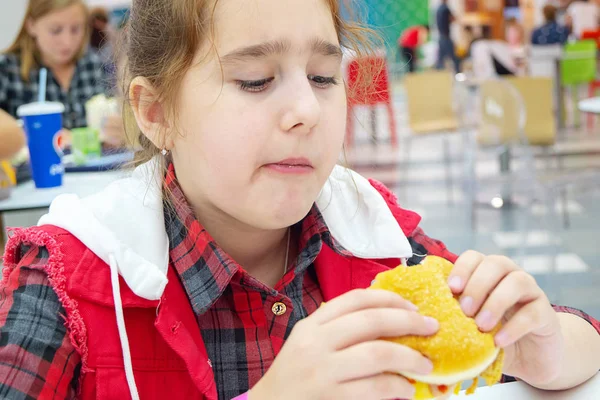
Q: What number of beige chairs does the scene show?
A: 2